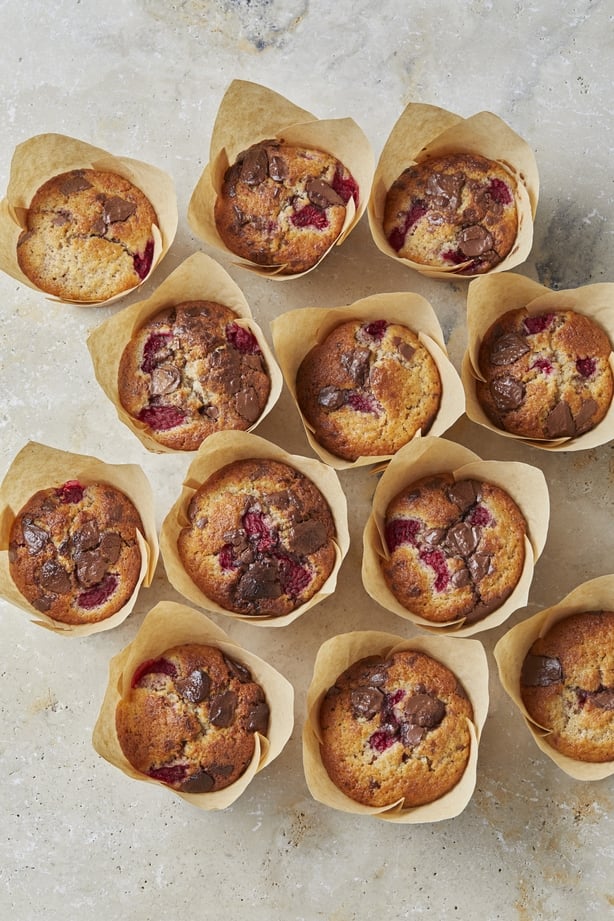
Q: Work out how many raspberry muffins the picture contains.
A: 12